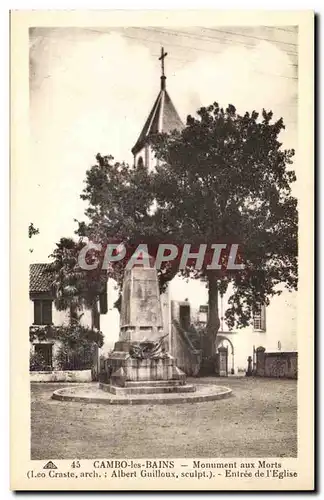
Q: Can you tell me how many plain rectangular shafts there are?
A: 1